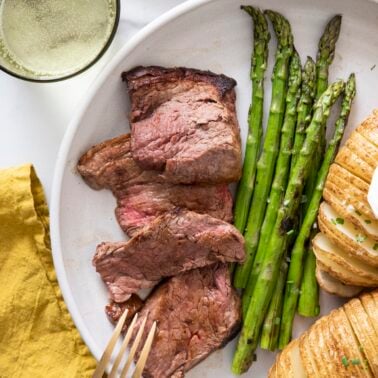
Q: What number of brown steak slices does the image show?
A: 4